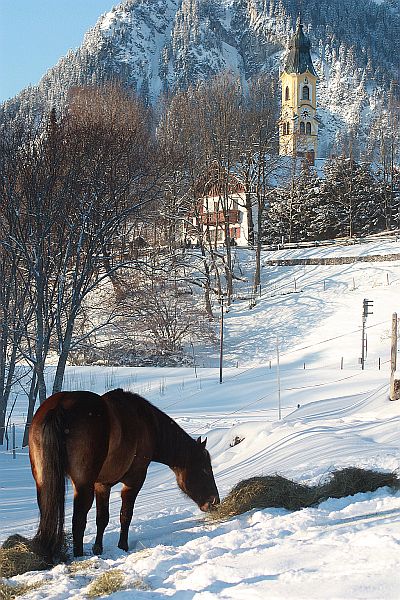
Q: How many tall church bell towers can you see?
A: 1